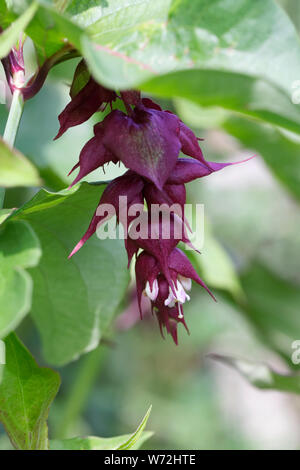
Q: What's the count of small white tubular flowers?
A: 3